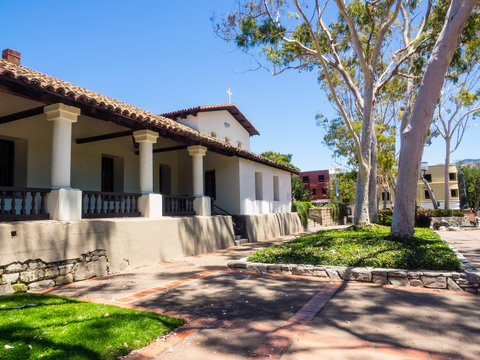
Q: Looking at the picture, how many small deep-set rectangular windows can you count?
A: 2